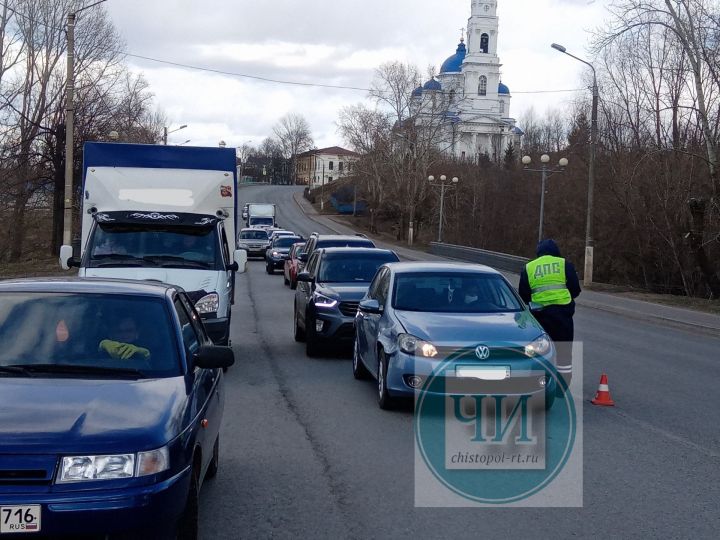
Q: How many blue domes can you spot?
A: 4